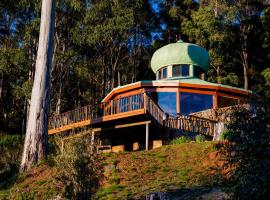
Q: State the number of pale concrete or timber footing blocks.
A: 3